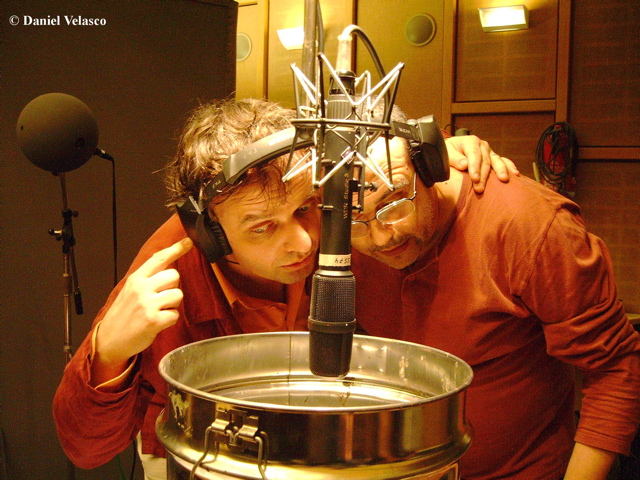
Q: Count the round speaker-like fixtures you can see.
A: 2